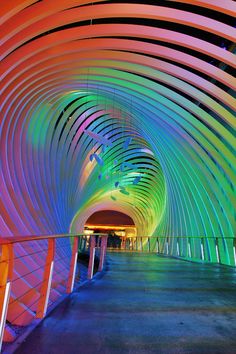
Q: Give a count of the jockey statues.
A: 0